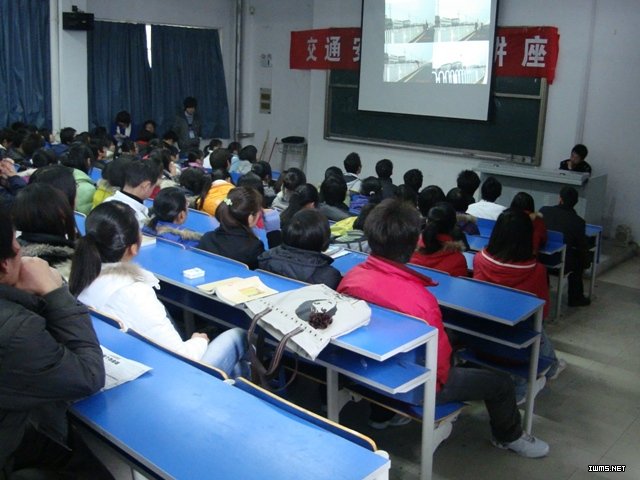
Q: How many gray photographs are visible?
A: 4